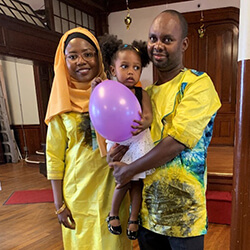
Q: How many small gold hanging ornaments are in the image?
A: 2